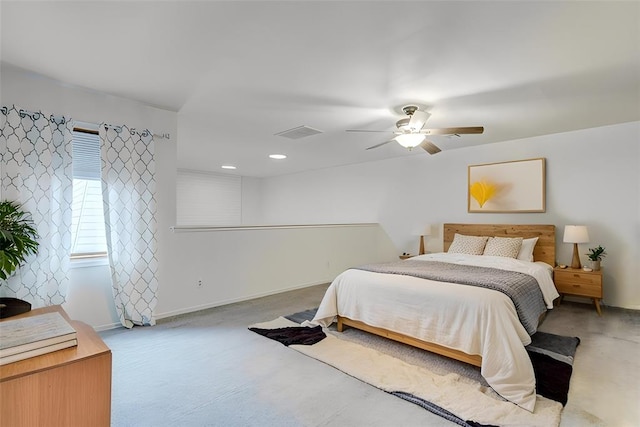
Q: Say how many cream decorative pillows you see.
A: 2